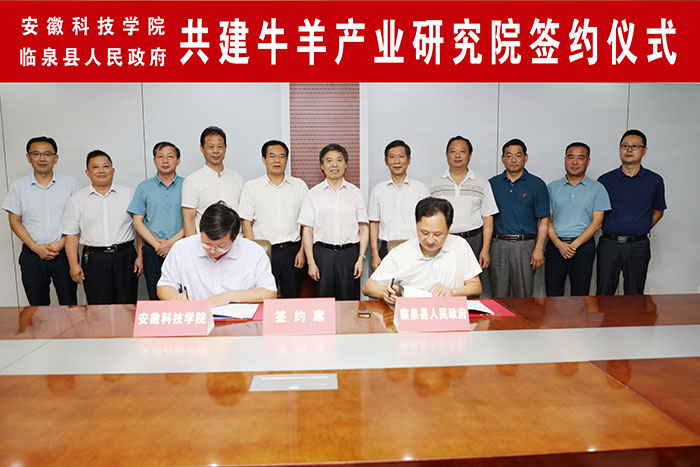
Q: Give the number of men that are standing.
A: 11